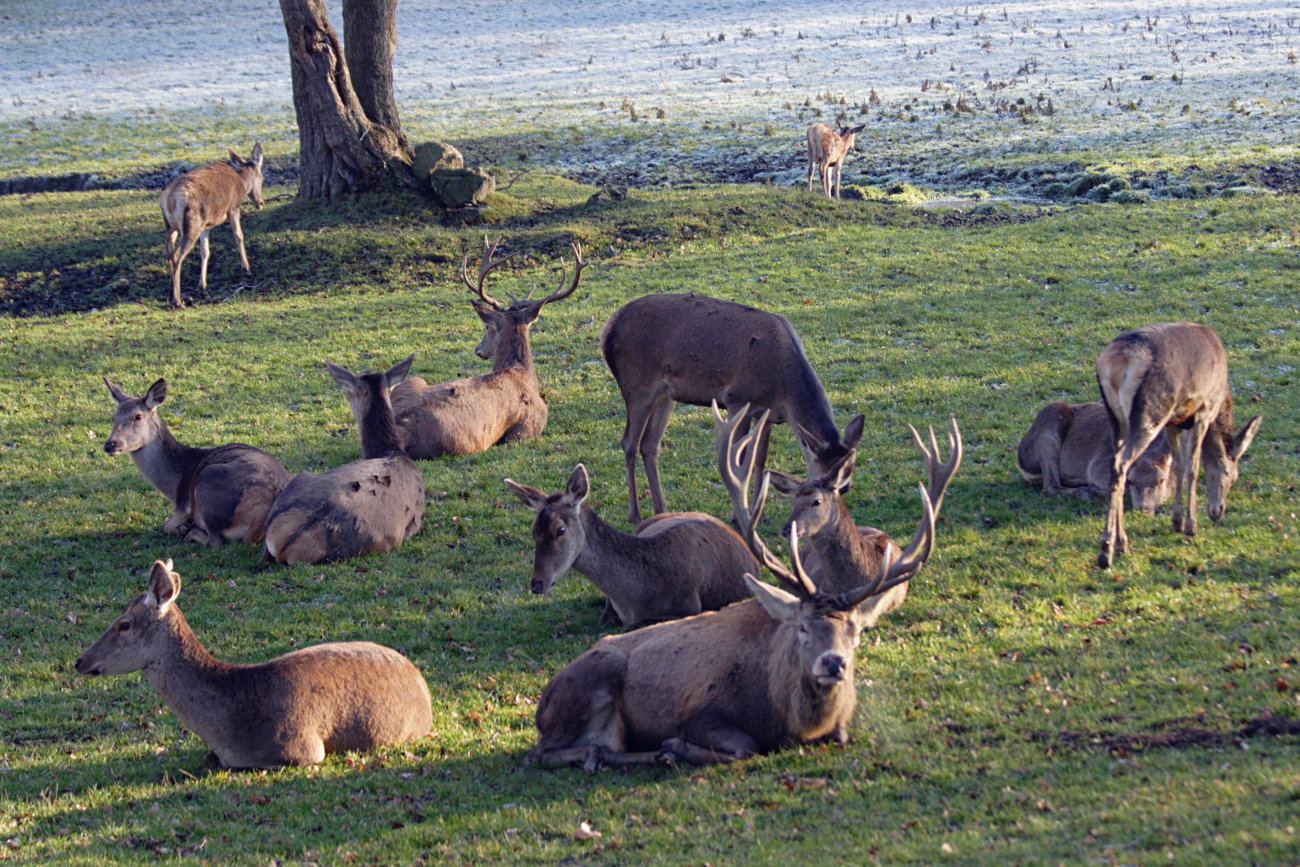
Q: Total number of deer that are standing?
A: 4